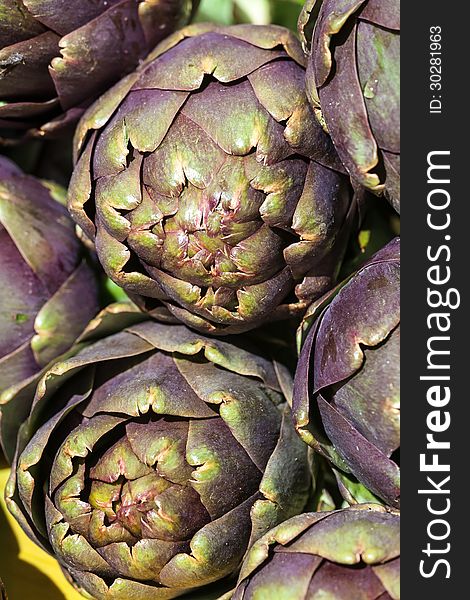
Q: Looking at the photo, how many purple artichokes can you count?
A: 7